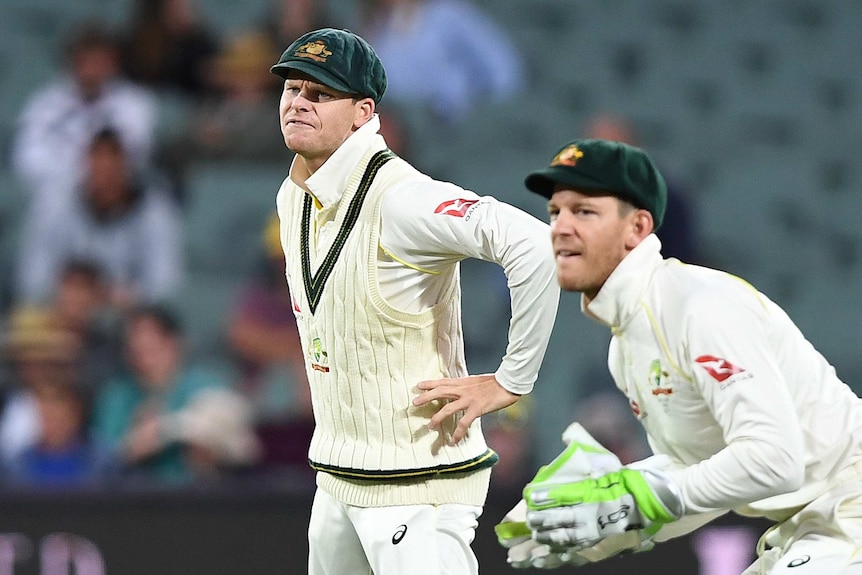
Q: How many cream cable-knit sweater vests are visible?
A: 1